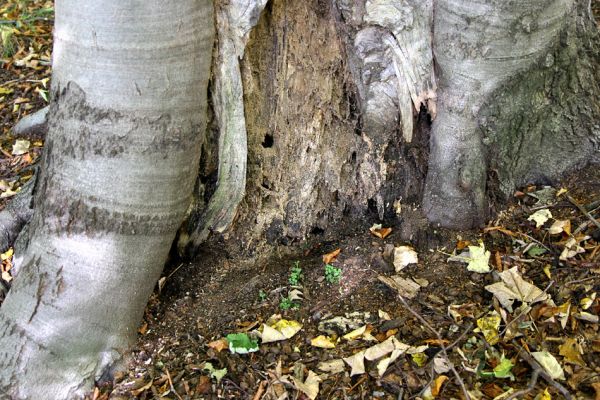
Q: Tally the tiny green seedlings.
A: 4